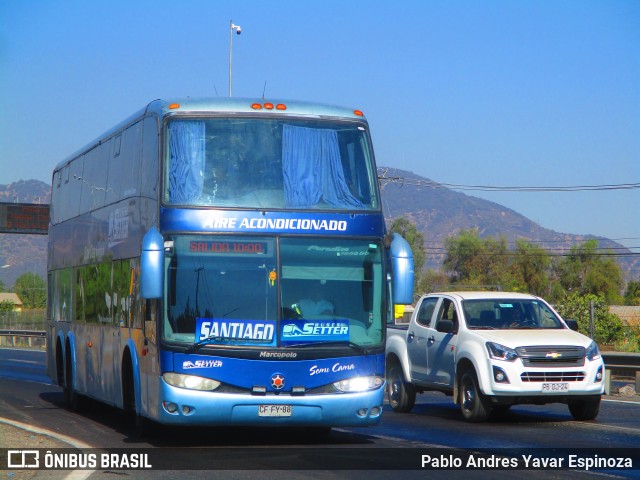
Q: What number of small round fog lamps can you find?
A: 6